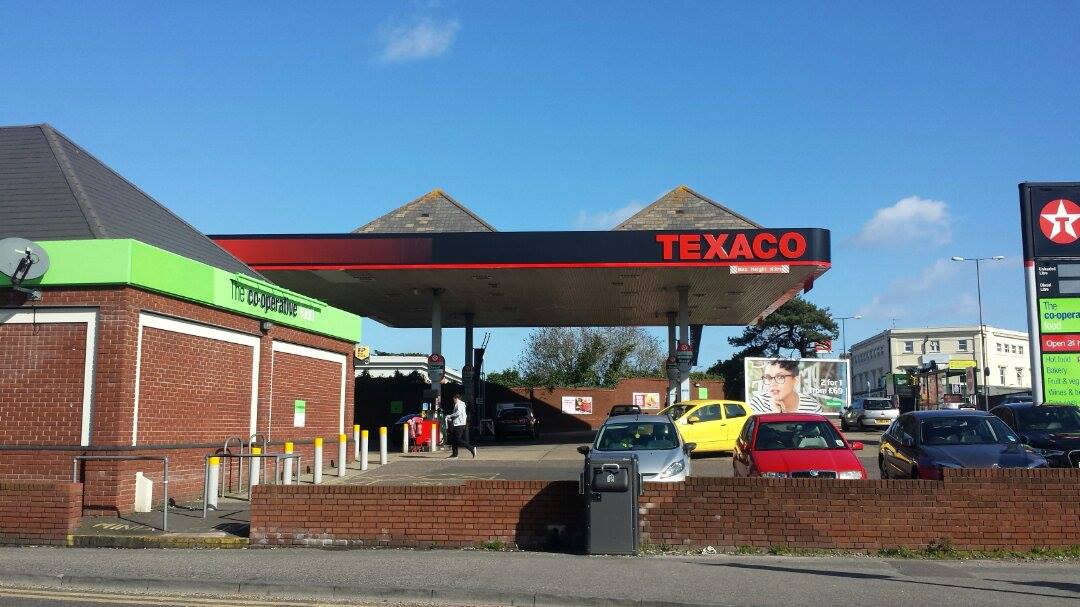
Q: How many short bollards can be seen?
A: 10